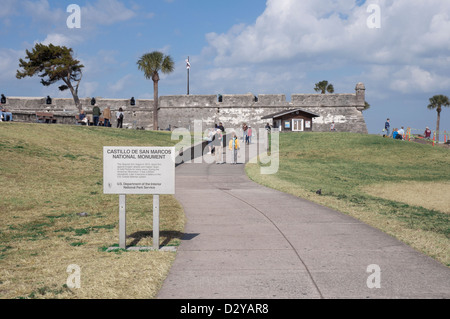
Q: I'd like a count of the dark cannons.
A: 6